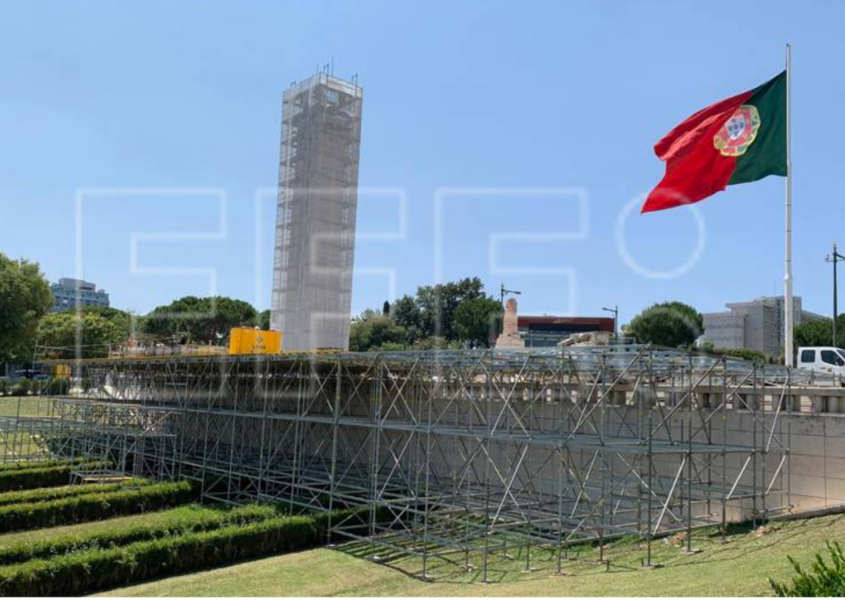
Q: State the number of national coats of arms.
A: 1